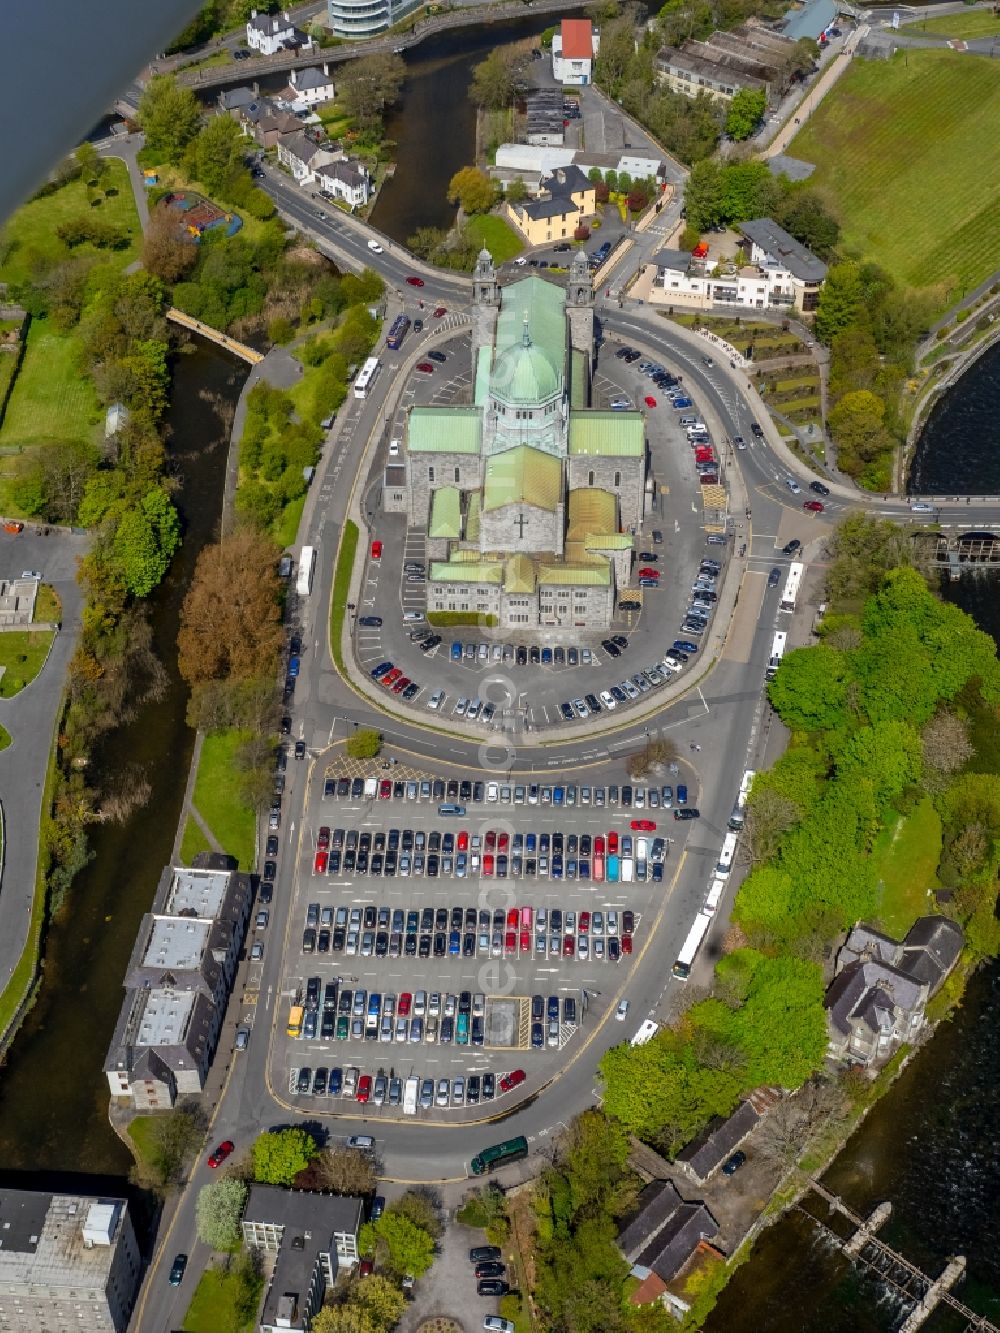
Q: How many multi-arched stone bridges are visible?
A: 1